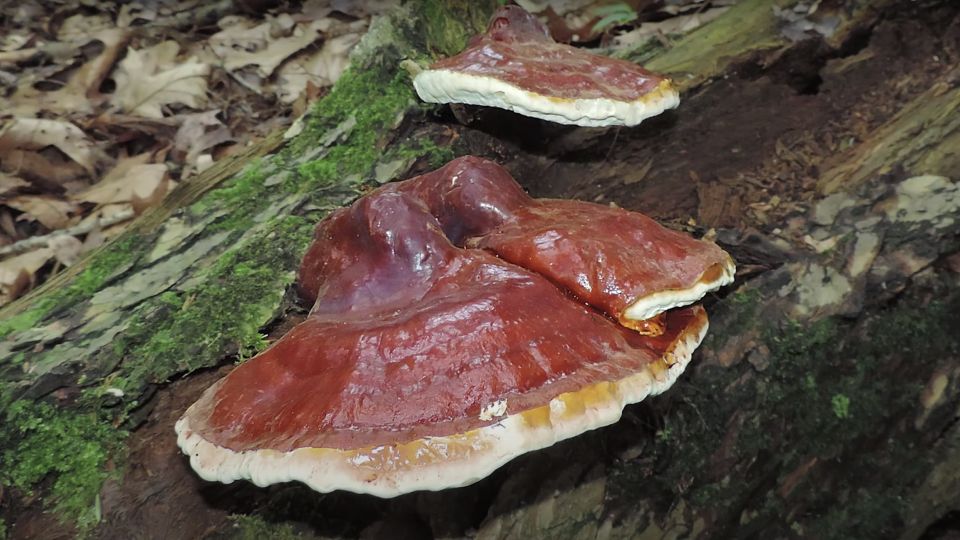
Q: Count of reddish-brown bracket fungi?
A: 3